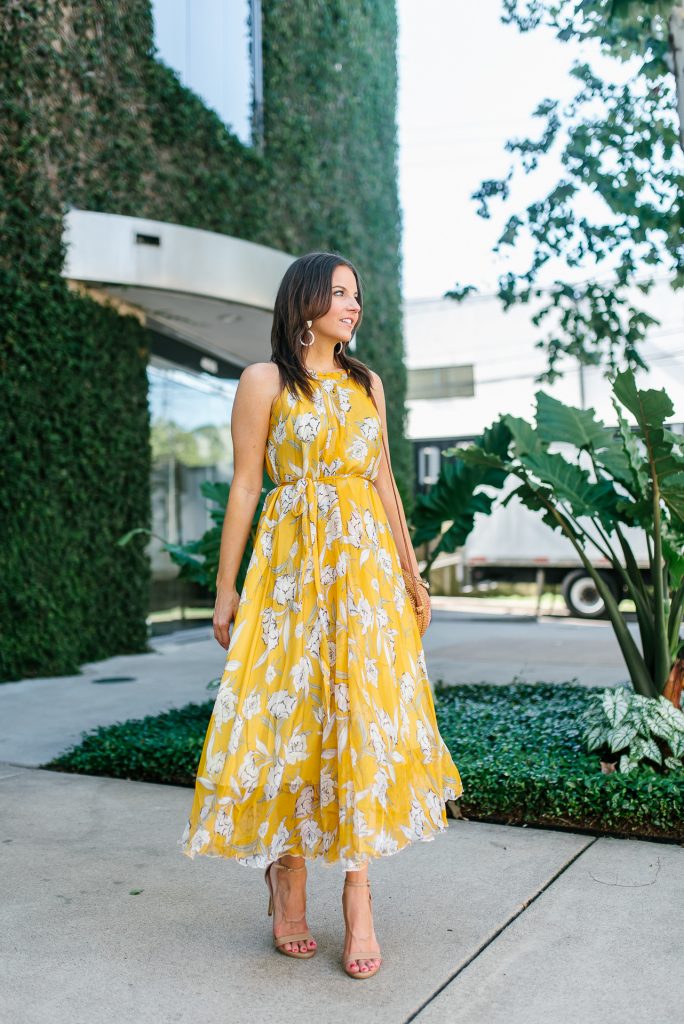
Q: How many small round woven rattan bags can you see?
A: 1